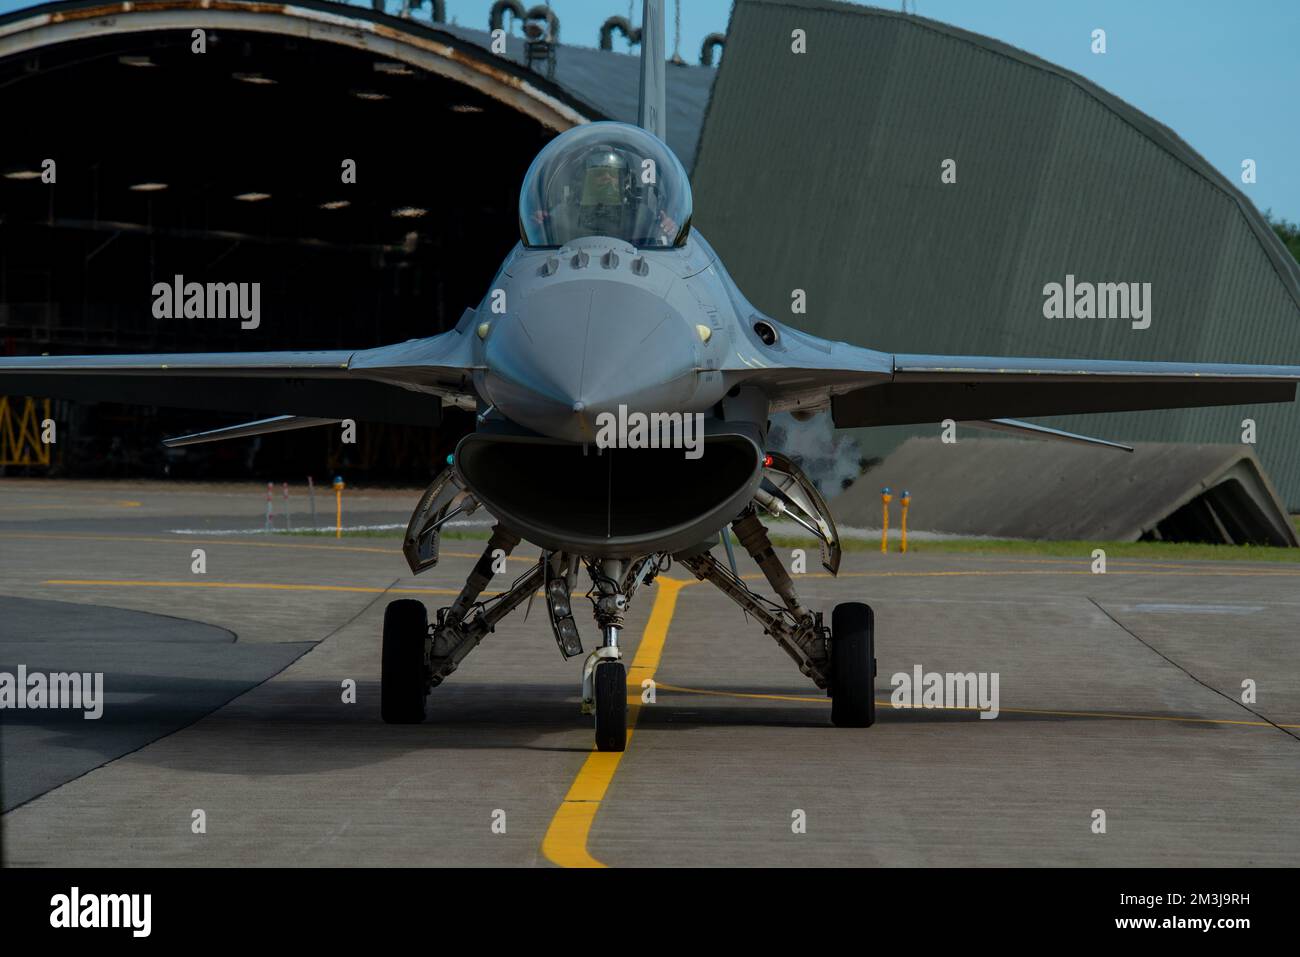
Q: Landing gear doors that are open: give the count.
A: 3